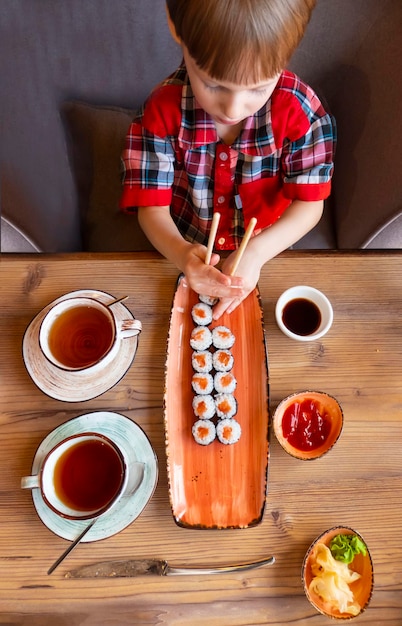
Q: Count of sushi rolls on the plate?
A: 12